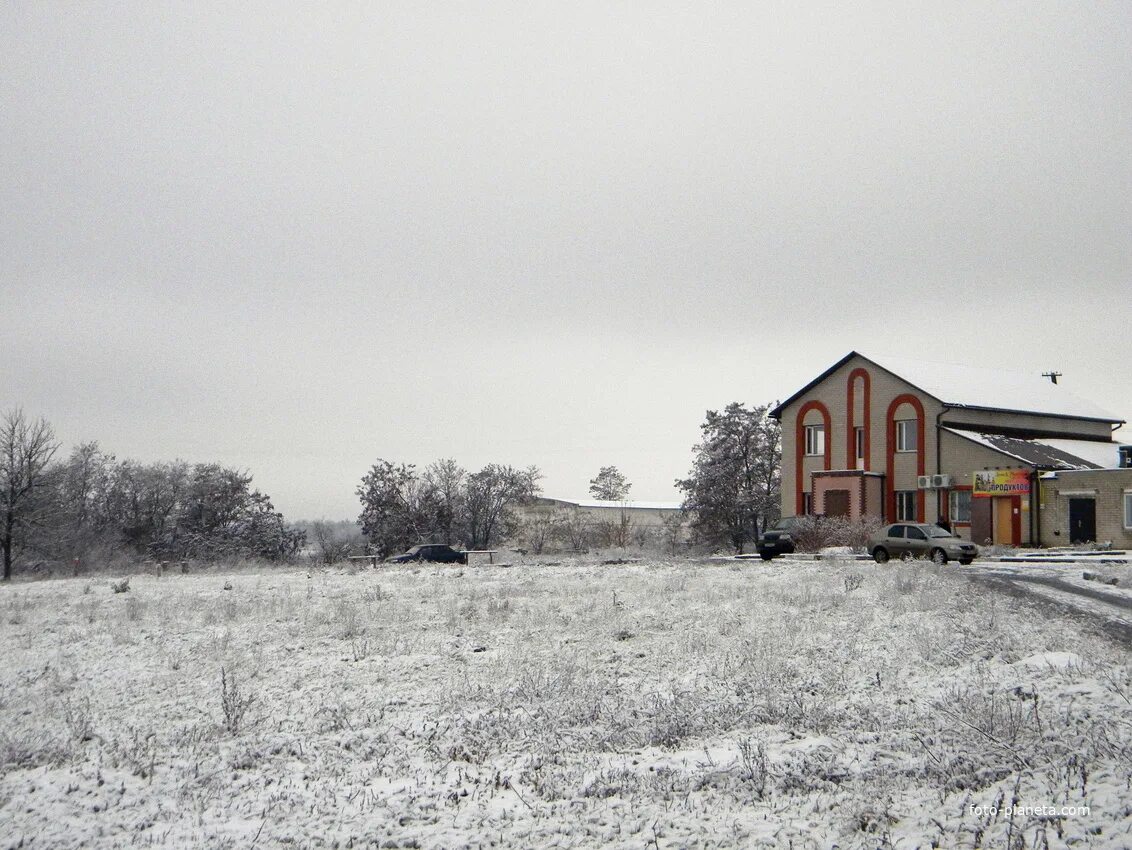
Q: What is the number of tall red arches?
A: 3